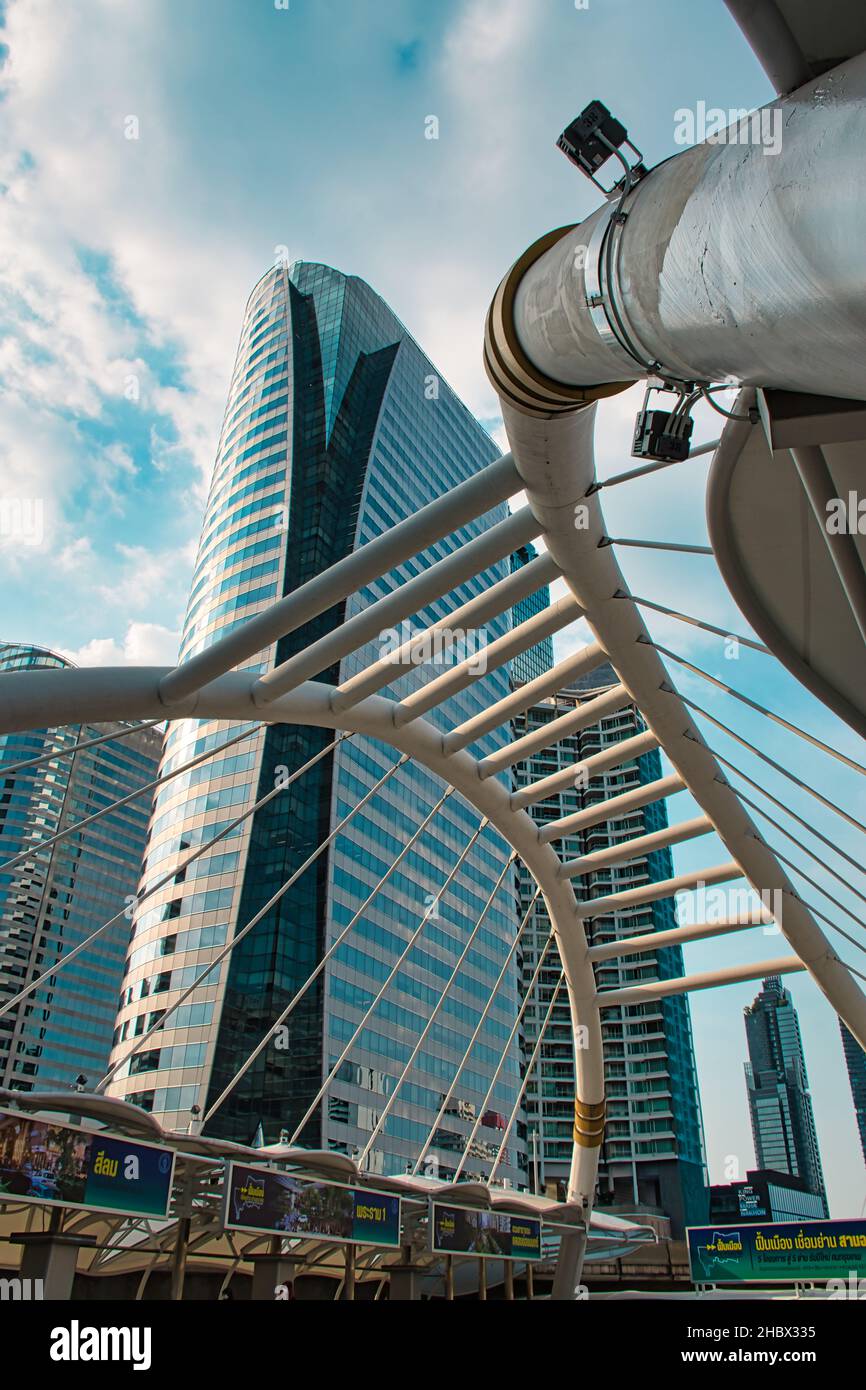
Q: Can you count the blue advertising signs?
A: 4